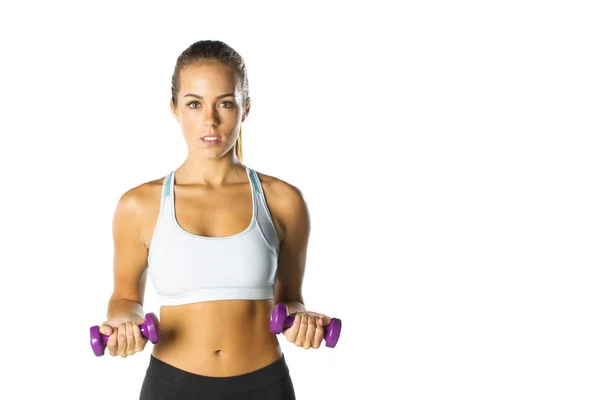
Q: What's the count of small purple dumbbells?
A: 2